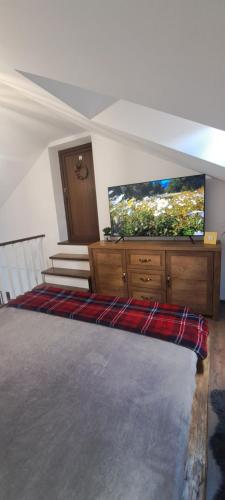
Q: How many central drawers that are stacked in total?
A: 3